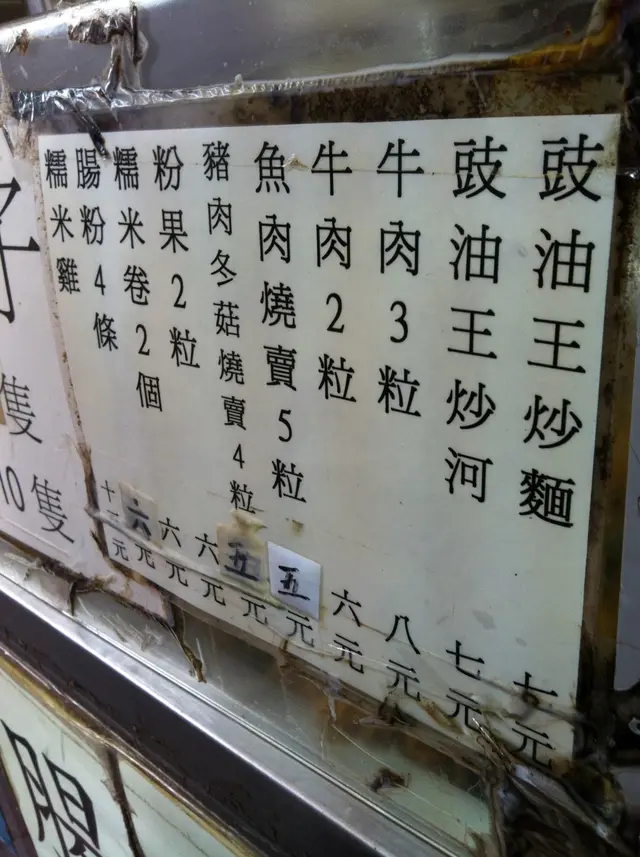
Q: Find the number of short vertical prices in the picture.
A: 10